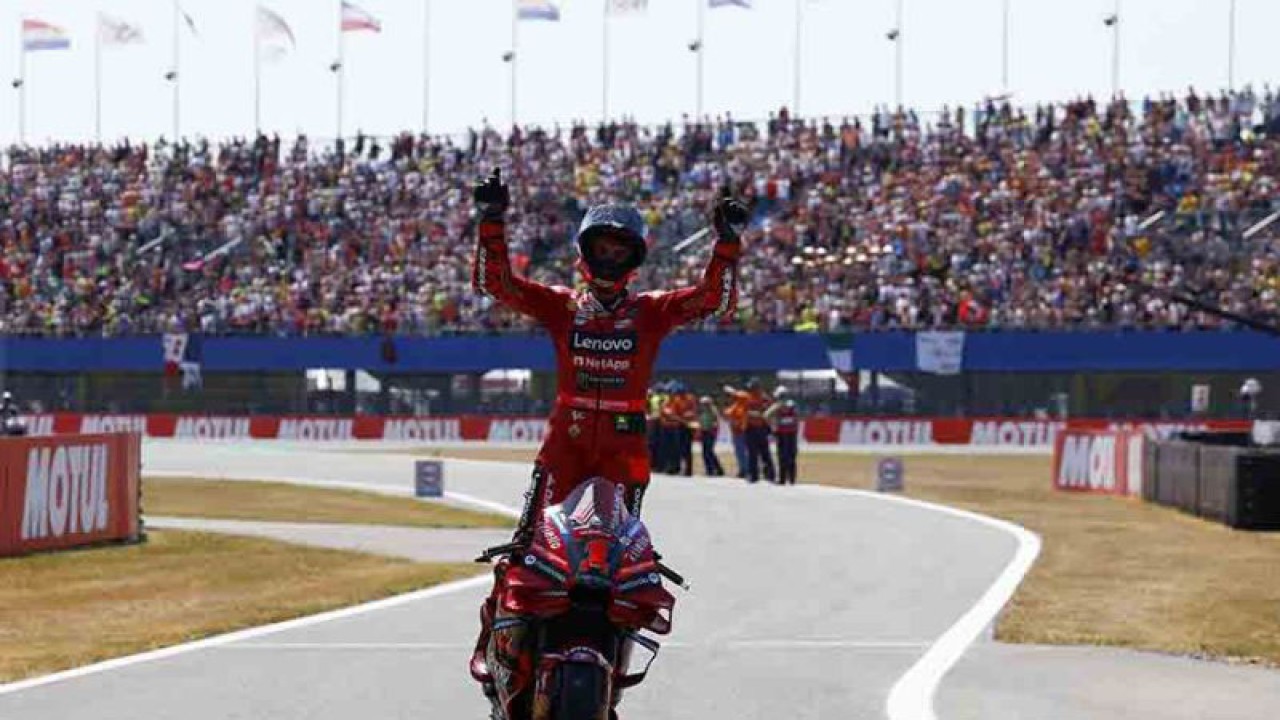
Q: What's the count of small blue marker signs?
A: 2